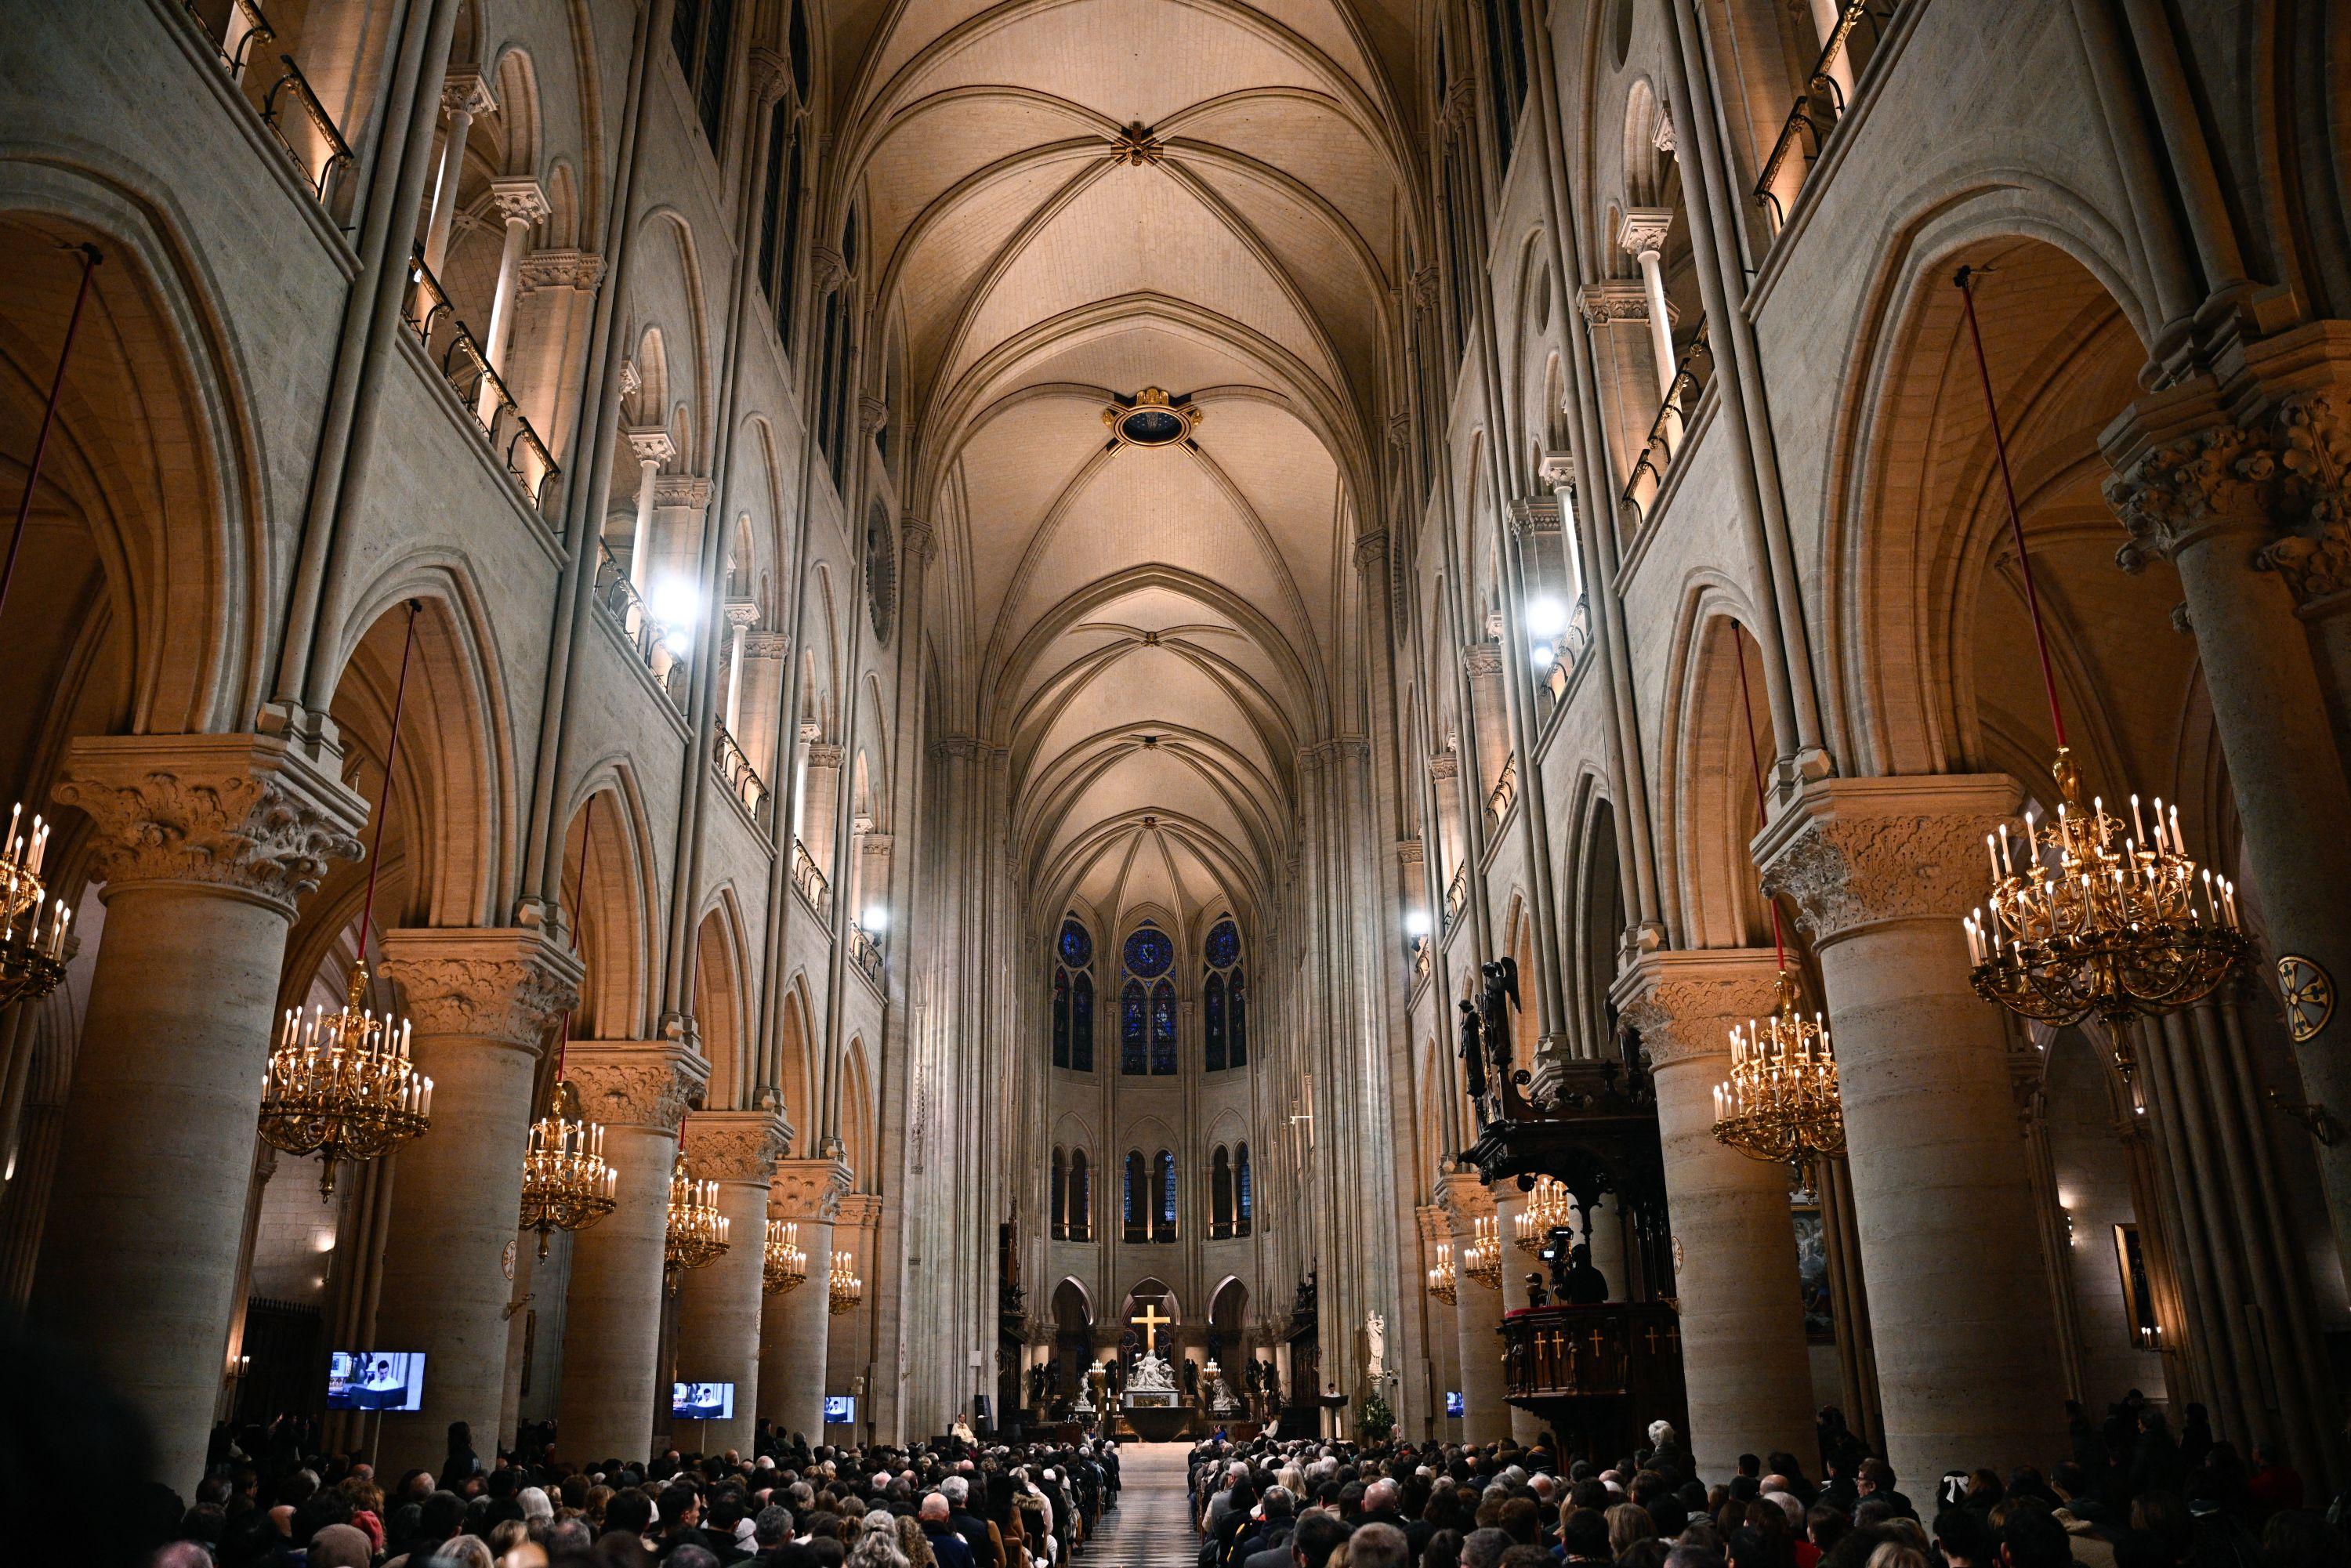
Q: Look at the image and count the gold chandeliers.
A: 11